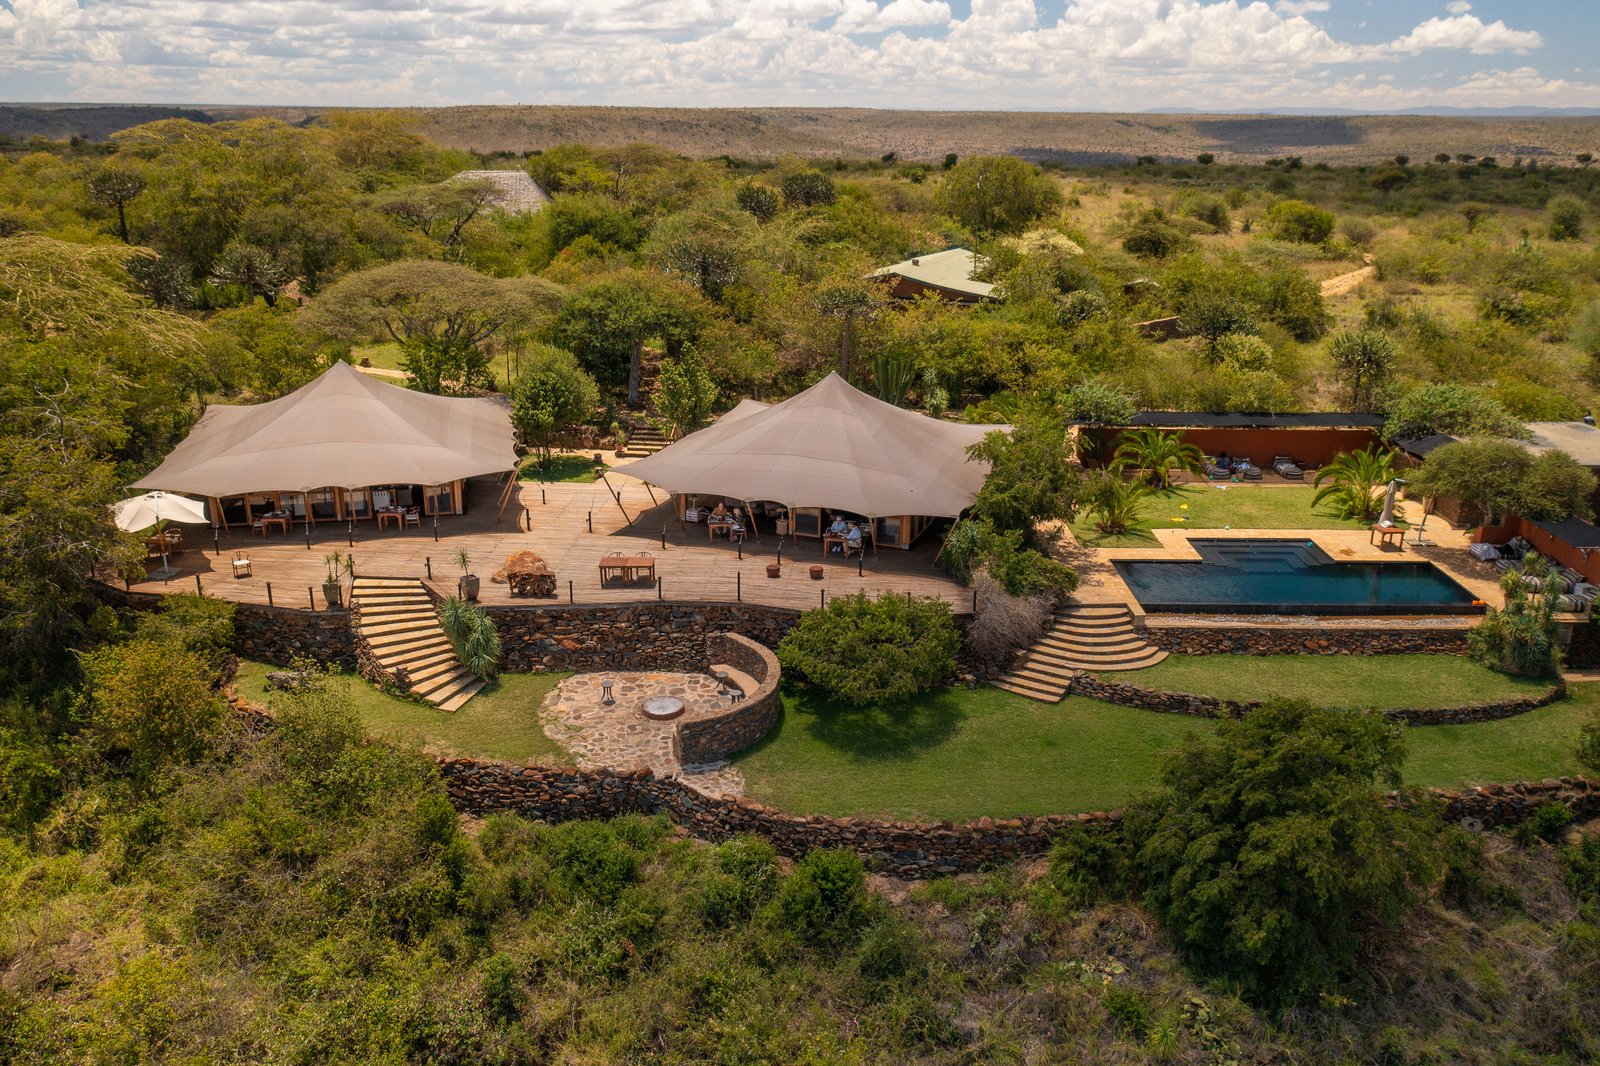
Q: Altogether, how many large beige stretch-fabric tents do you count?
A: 2